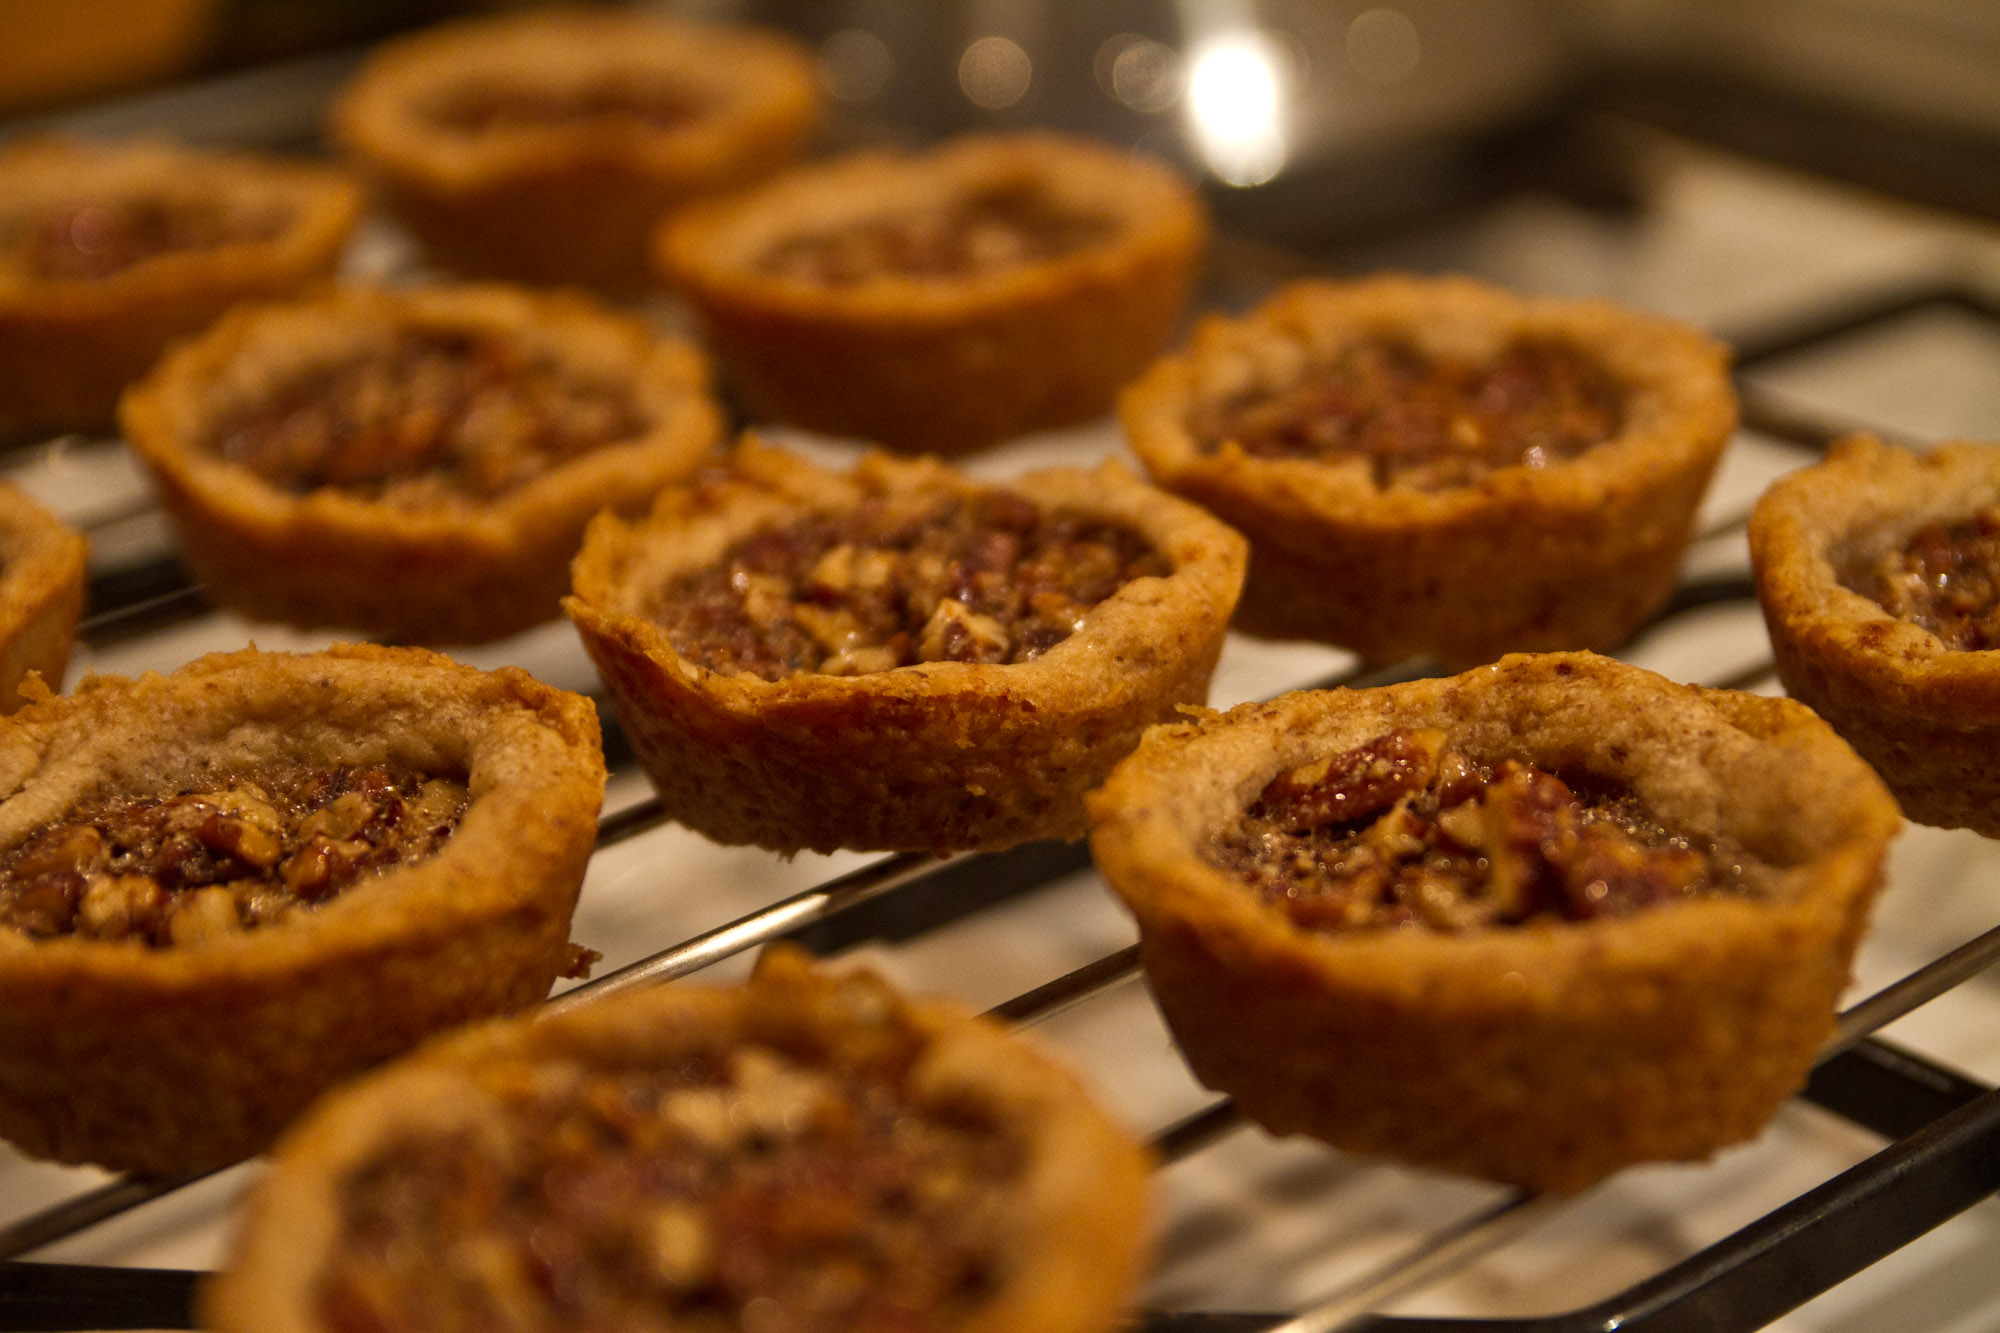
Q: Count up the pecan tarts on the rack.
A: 11